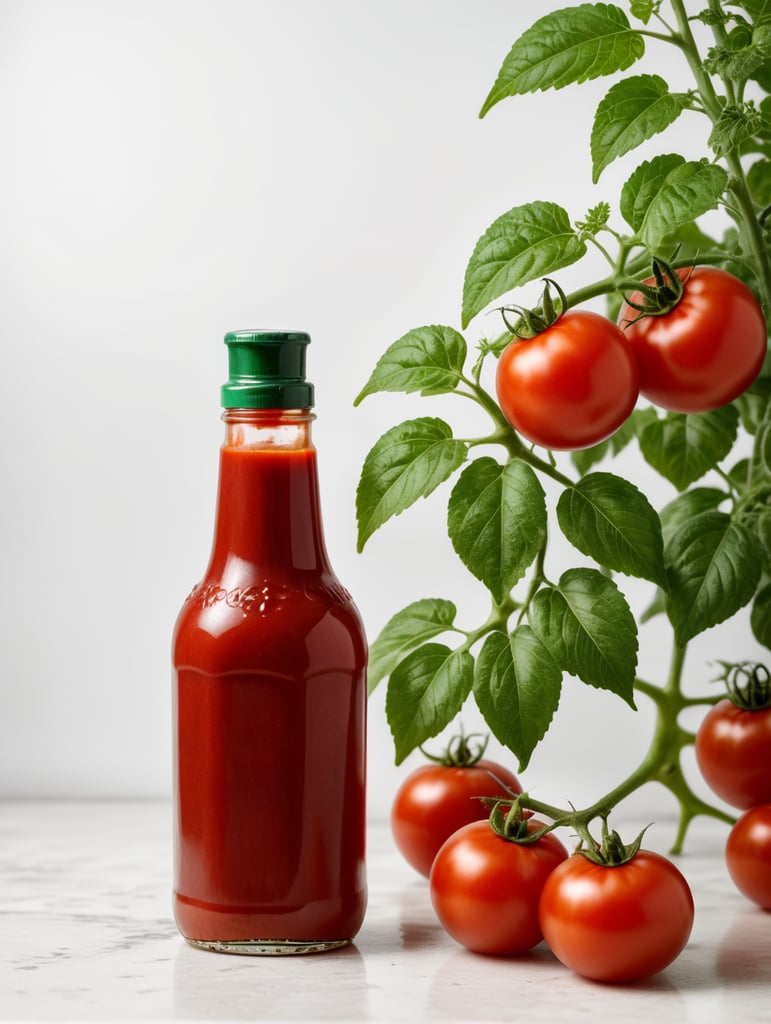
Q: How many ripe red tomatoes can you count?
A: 7